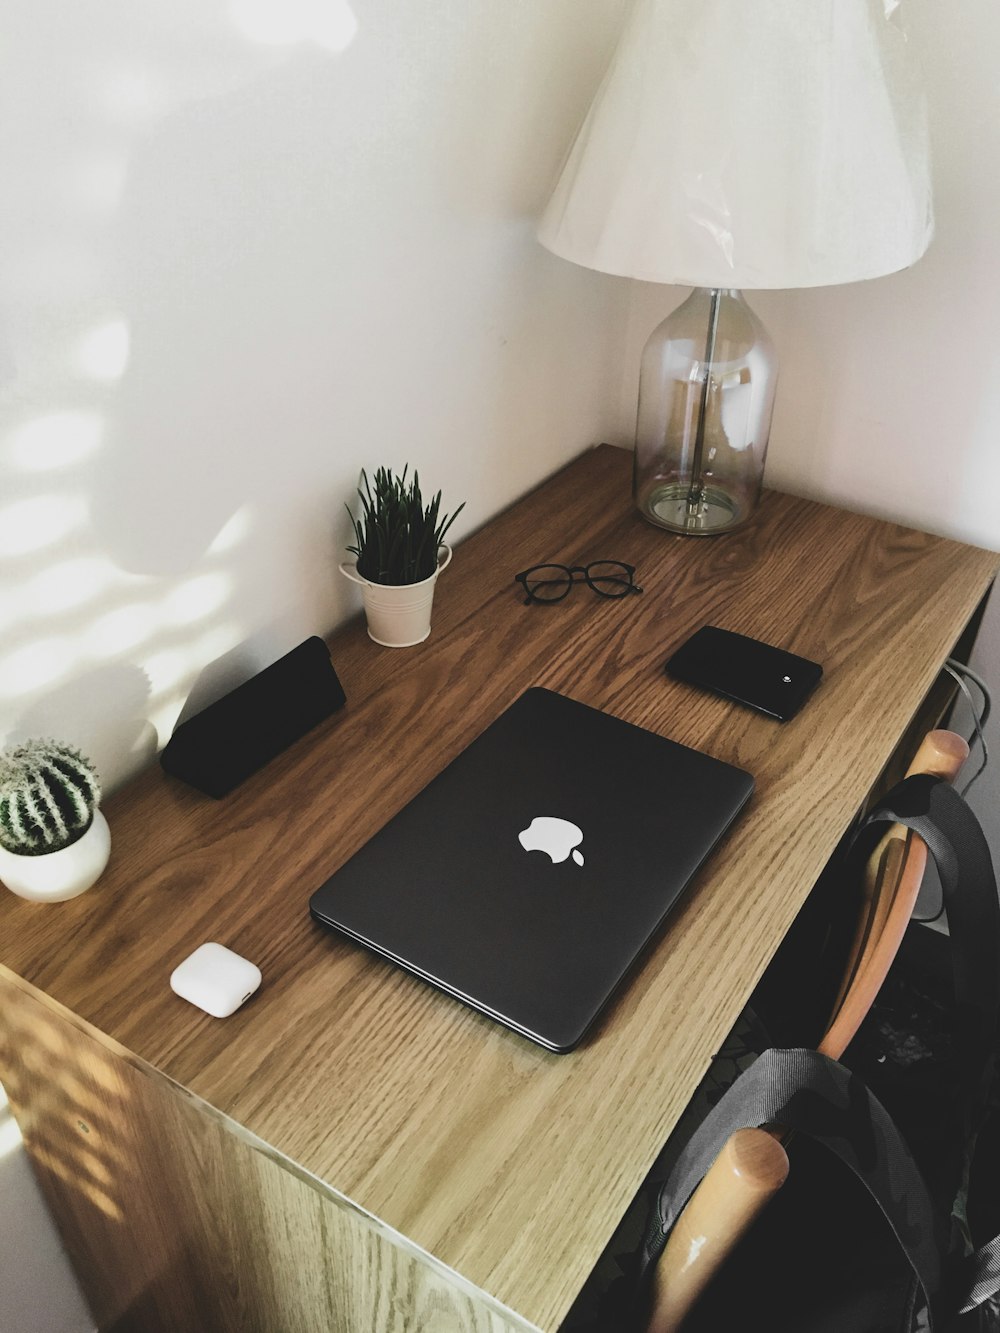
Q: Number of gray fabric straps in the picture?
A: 2